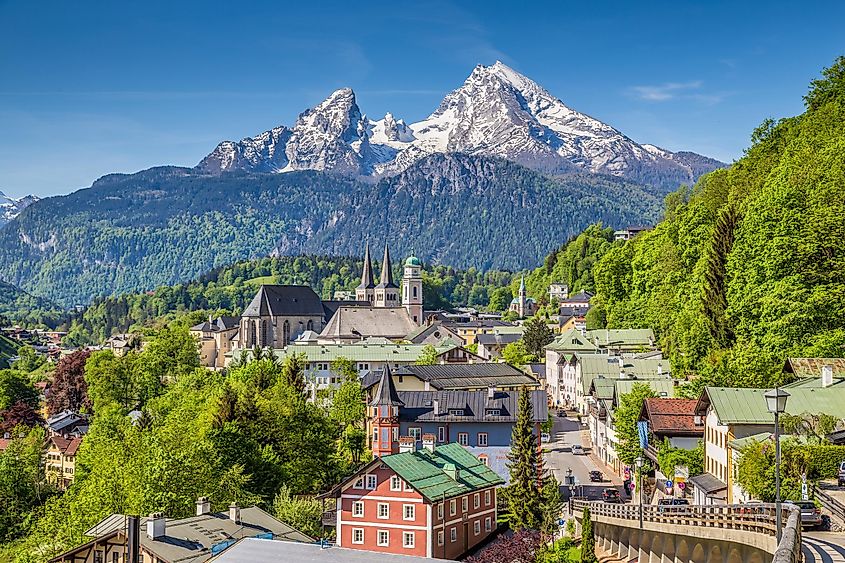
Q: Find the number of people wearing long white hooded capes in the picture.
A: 0